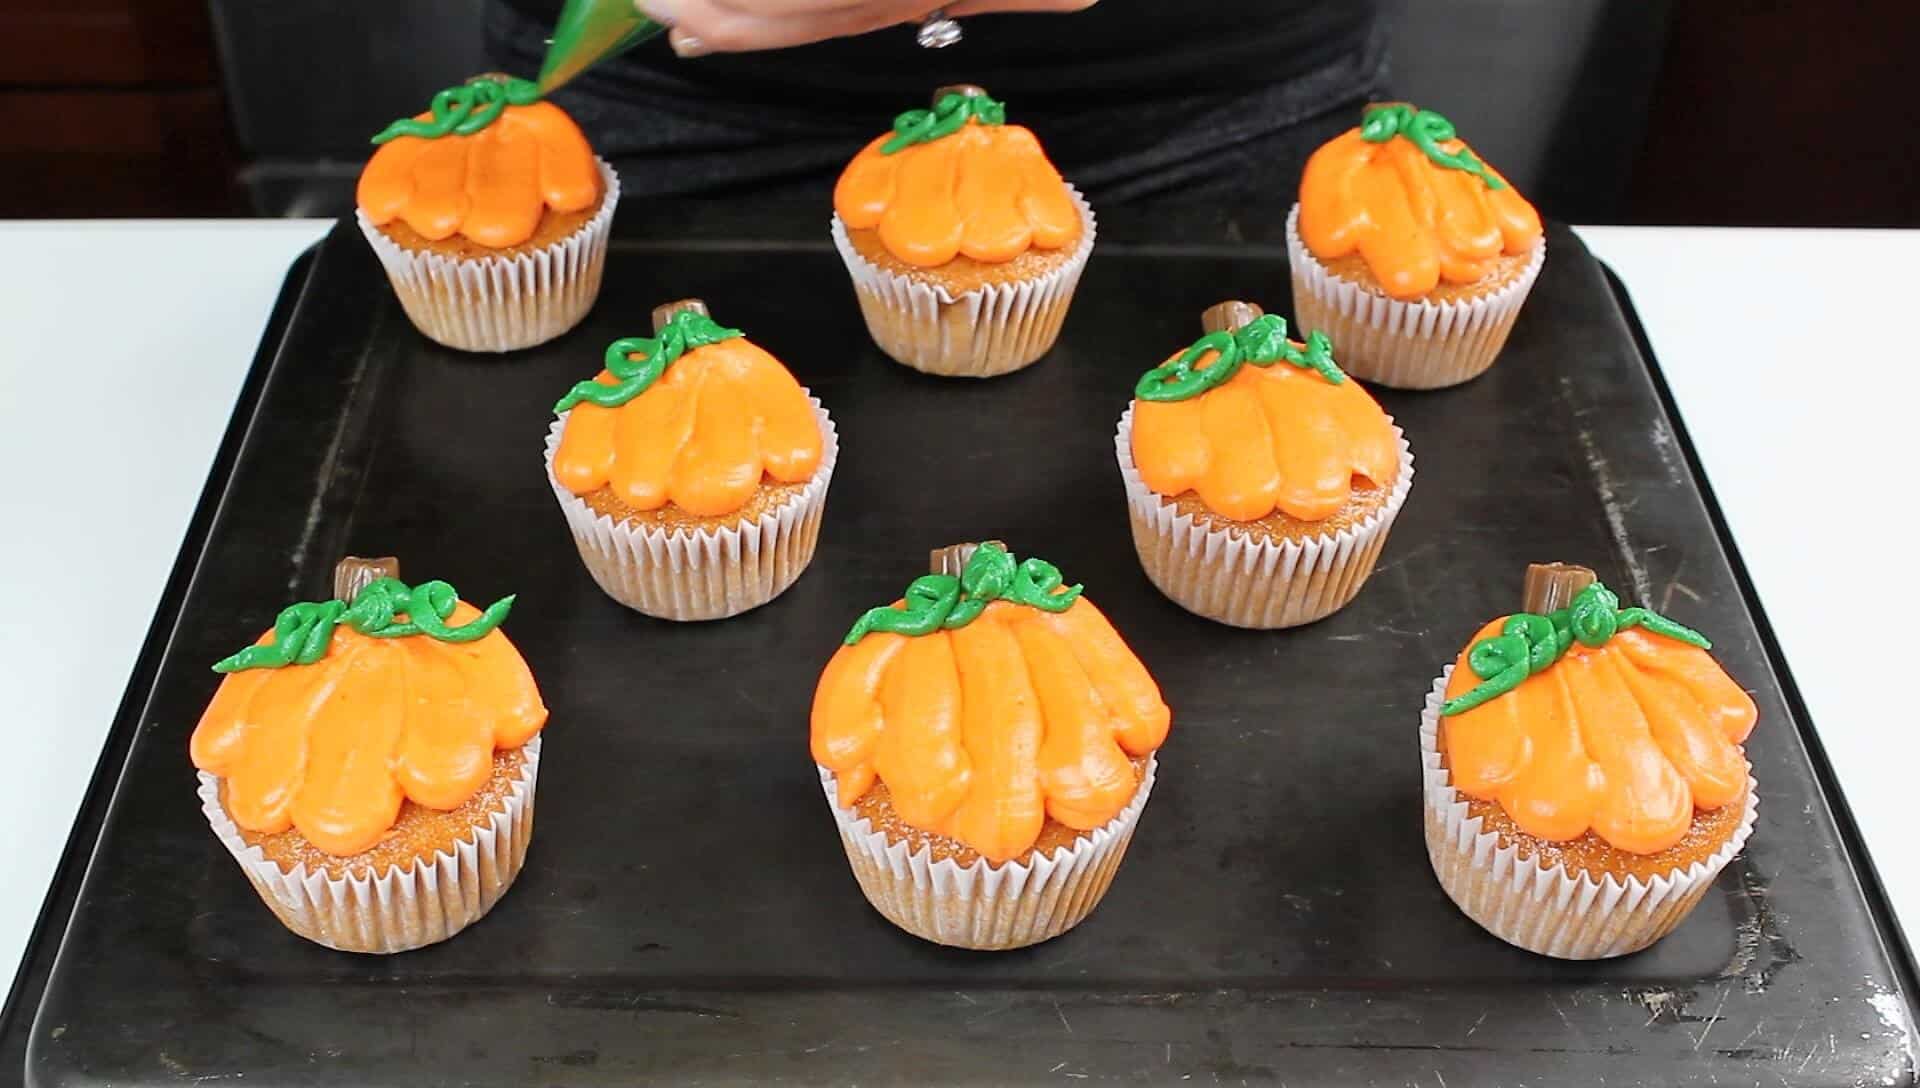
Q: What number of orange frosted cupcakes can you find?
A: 8